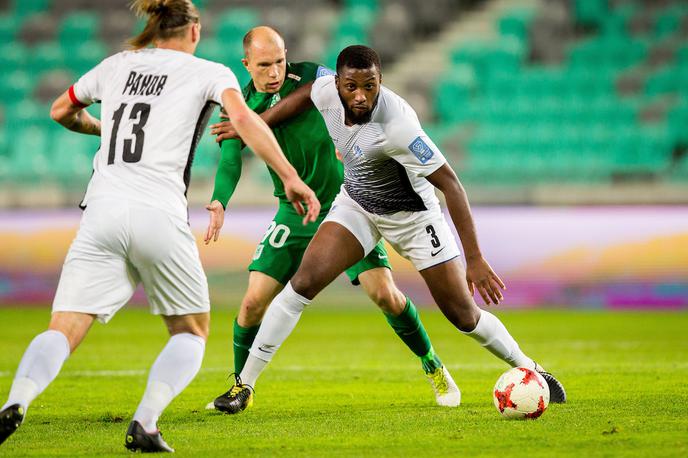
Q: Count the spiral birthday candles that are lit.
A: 0